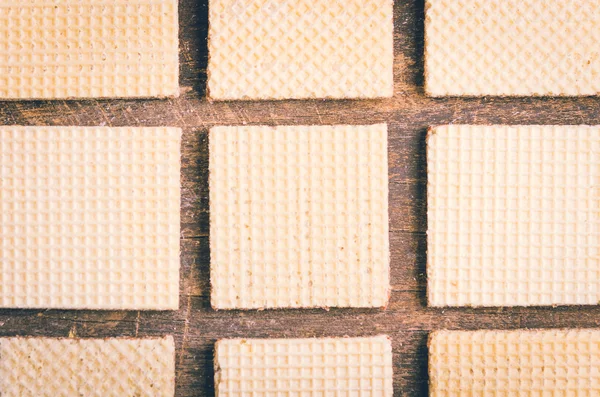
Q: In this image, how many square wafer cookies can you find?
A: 9